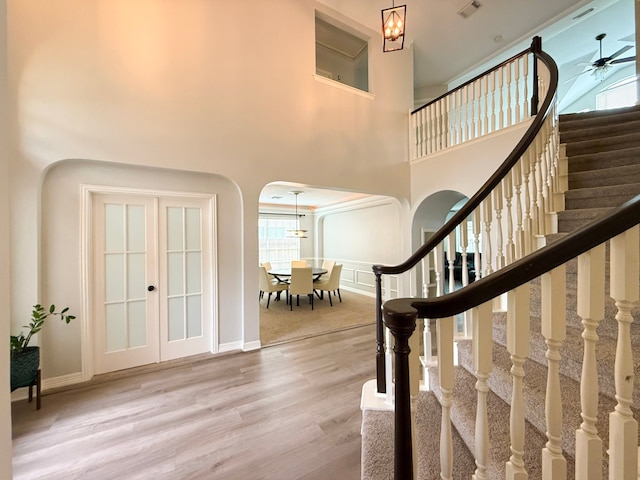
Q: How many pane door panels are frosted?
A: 12